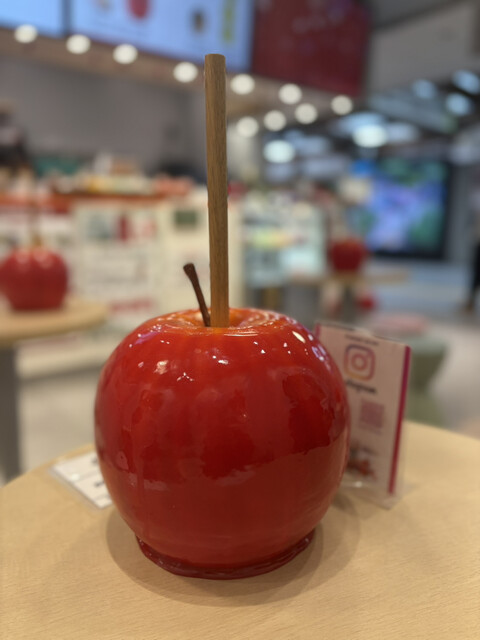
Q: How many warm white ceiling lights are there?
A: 10